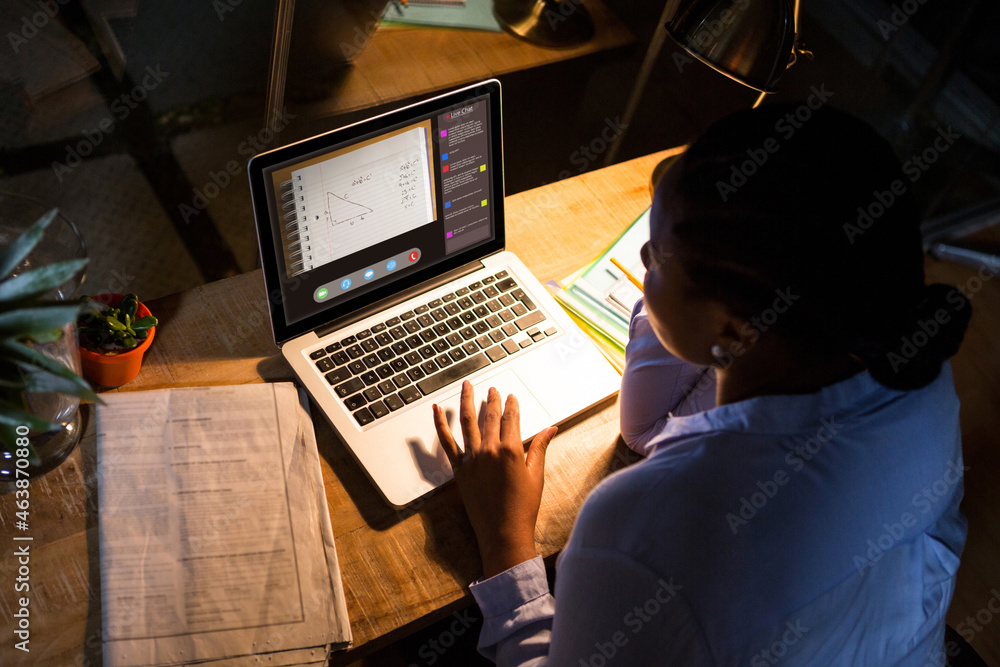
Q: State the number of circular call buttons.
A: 5